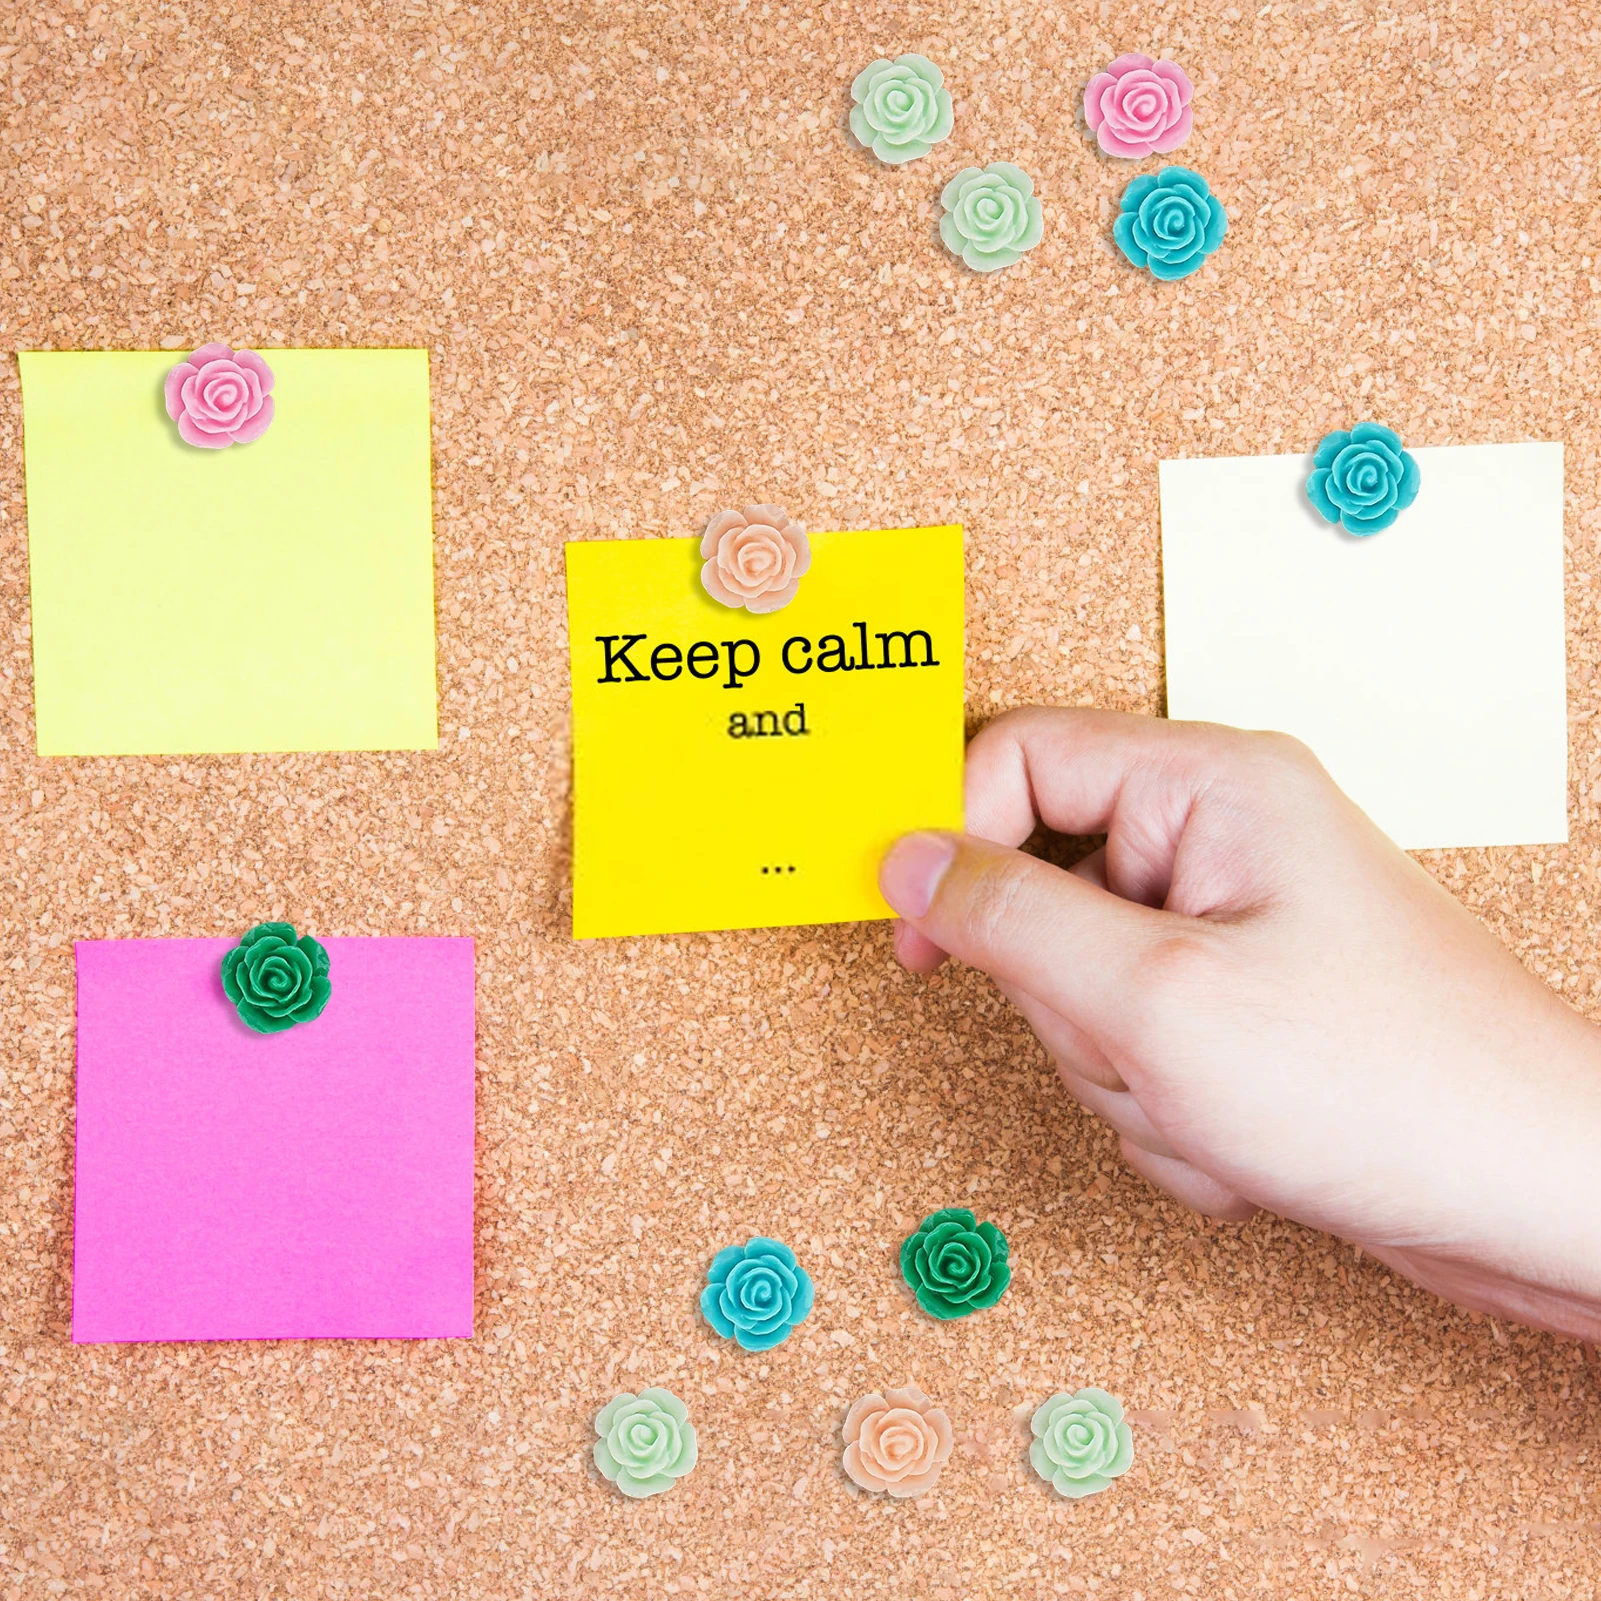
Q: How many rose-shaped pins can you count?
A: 13